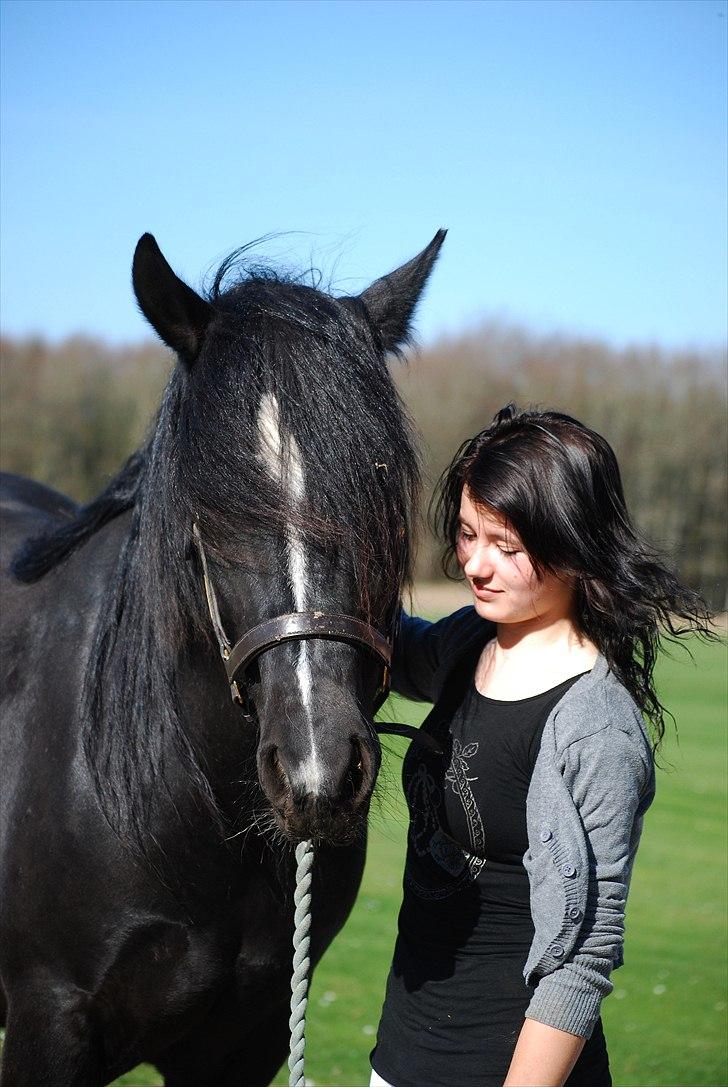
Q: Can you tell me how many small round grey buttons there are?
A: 4